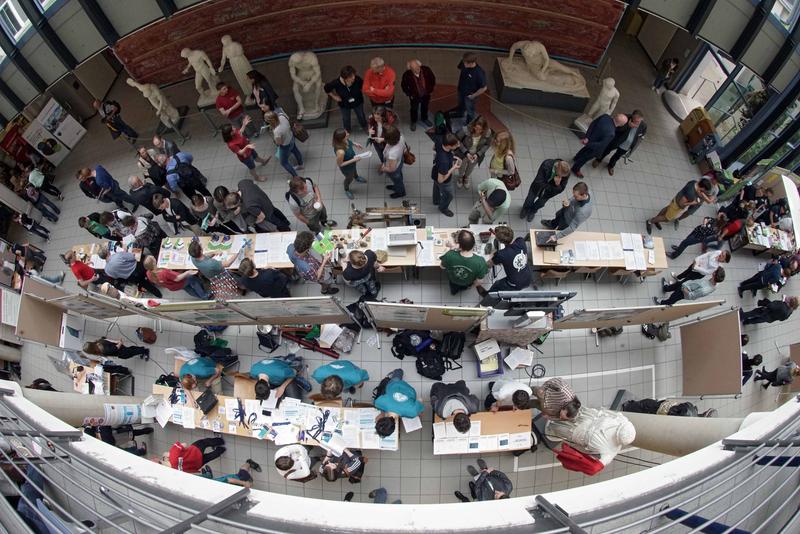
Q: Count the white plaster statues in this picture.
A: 7